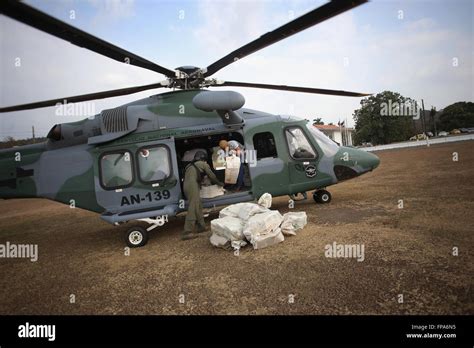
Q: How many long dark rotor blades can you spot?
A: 4